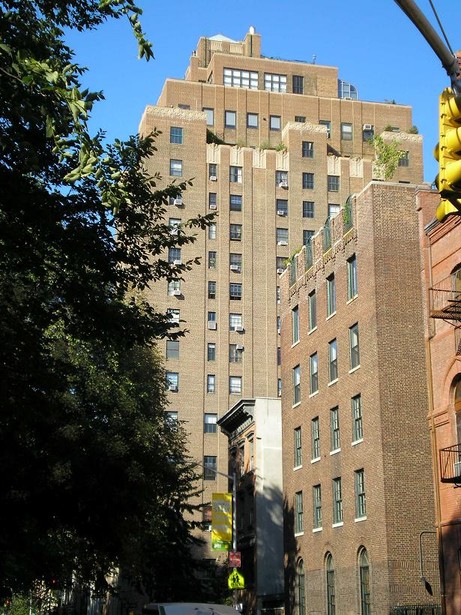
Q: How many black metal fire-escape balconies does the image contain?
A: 2